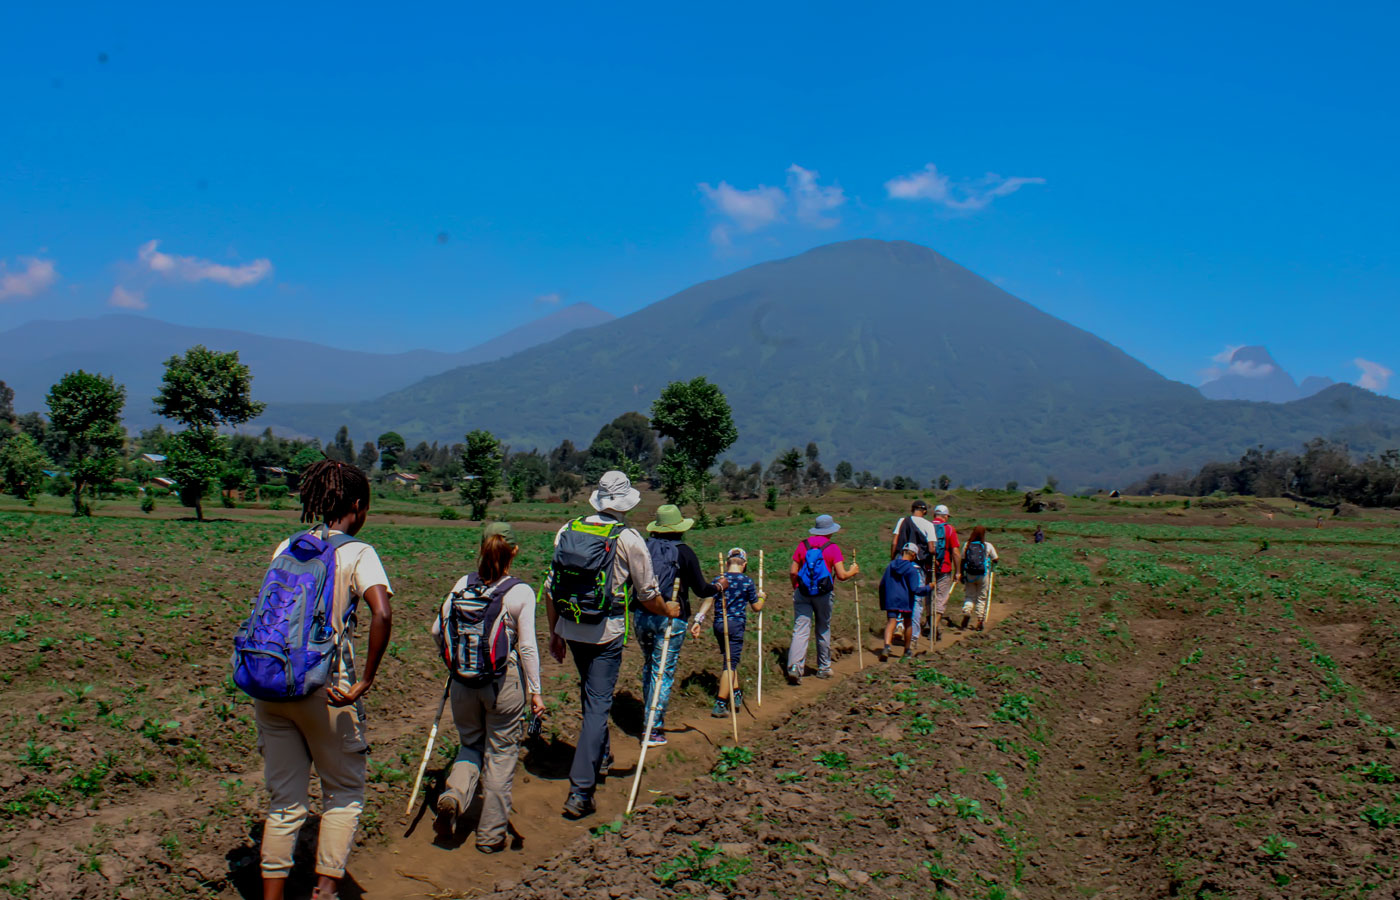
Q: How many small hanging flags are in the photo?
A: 0